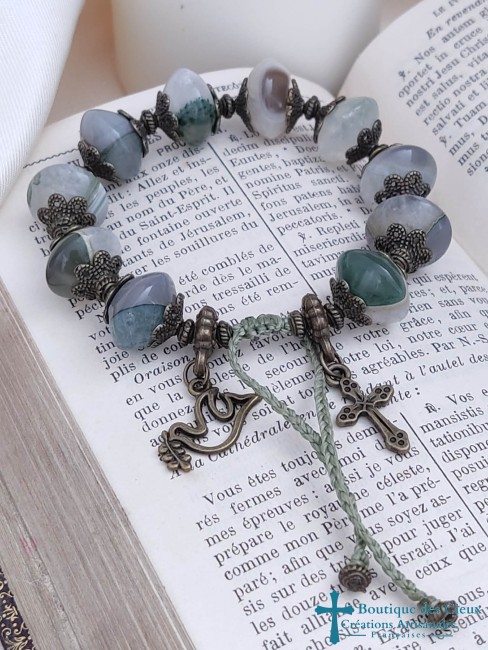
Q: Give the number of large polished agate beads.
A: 10